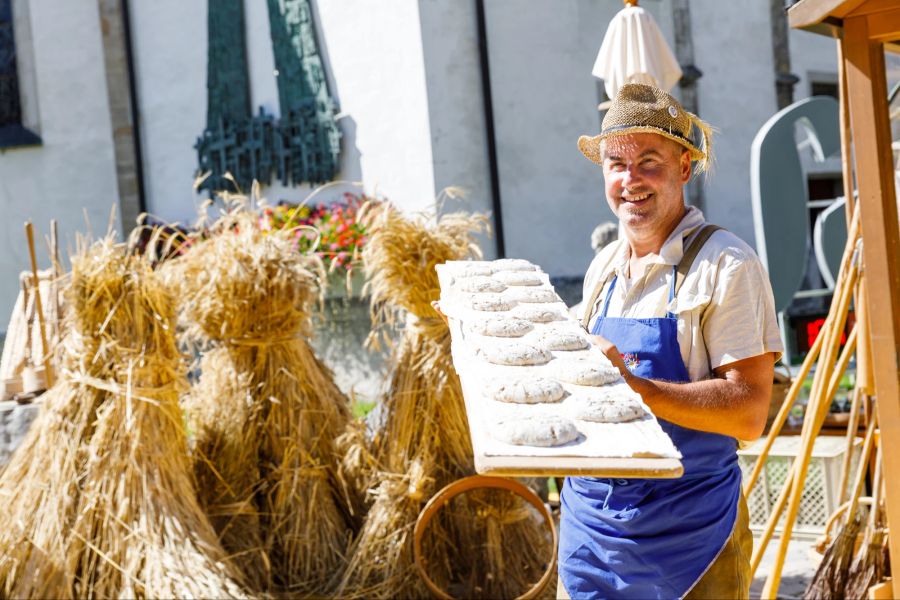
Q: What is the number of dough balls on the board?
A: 14